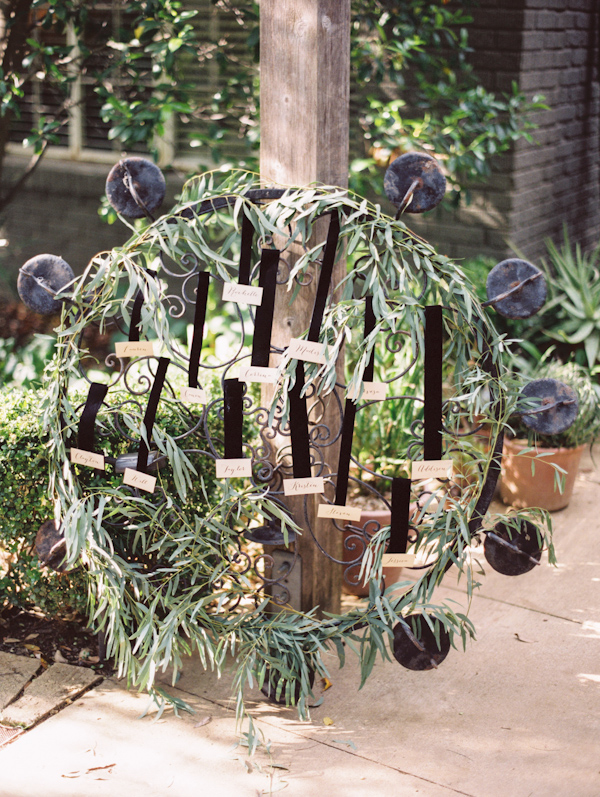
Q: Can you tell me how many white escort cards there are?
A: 13